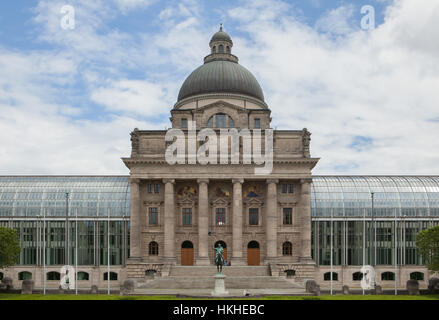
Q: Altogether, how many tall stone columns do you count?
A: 6